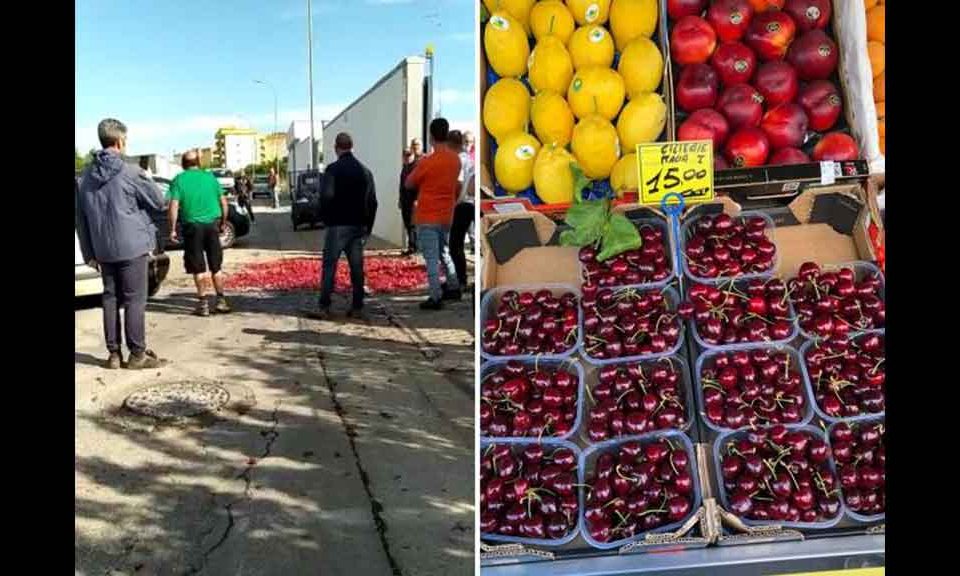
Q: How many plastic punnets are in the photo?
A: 14